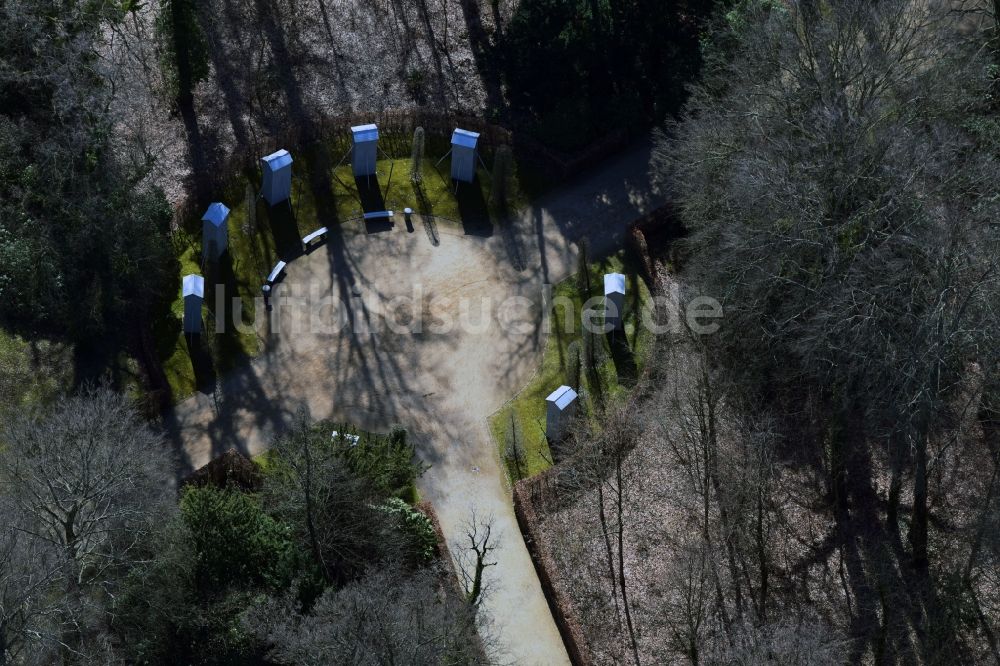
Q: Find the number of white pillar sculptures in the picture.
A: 7